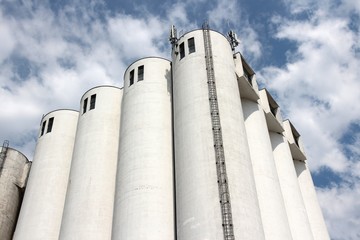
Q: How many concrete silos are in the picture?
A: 8